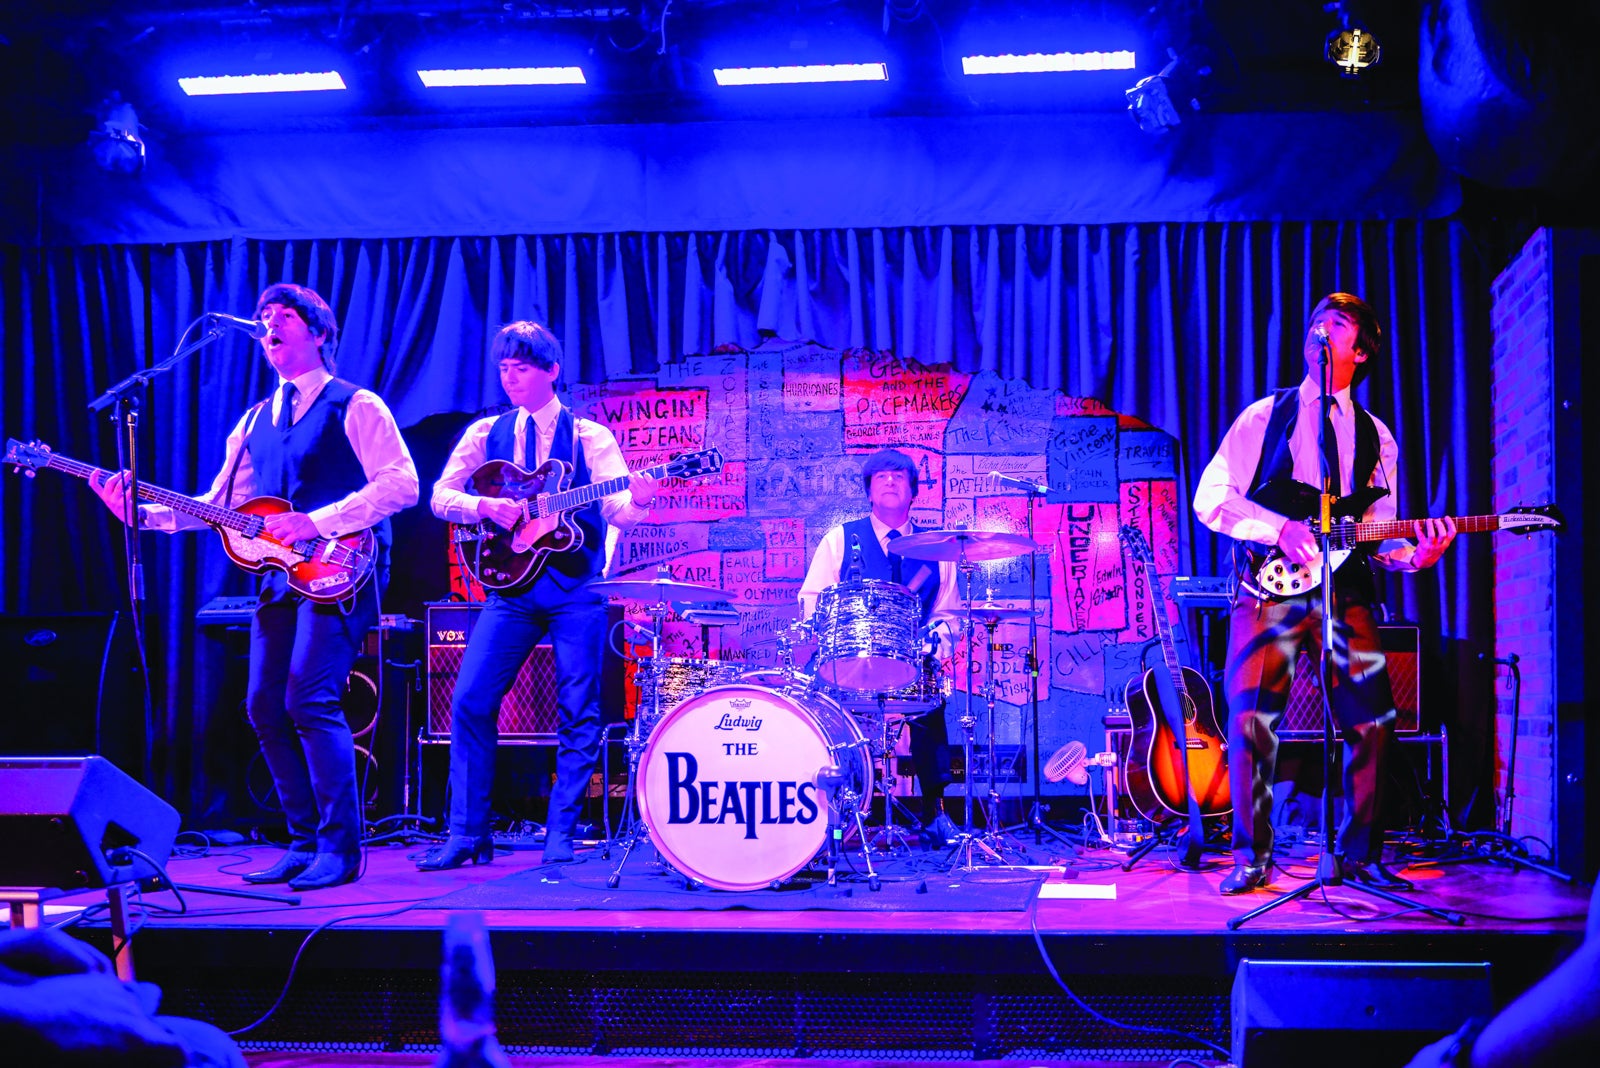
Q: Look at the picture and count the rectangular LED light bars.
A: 4